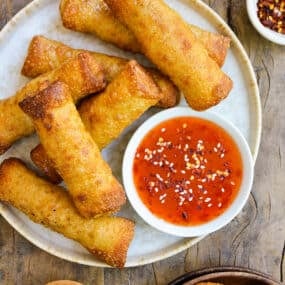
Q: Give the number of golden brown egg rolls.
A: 7